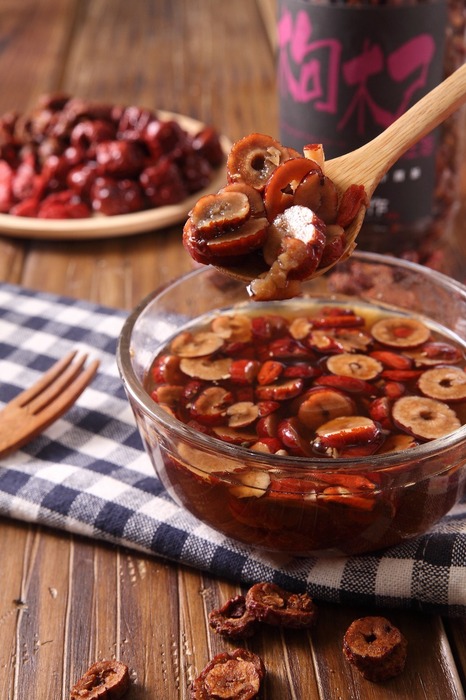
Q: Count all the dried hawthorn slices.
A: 5